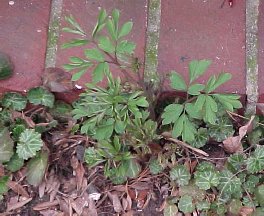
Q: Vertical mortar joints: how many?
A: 3